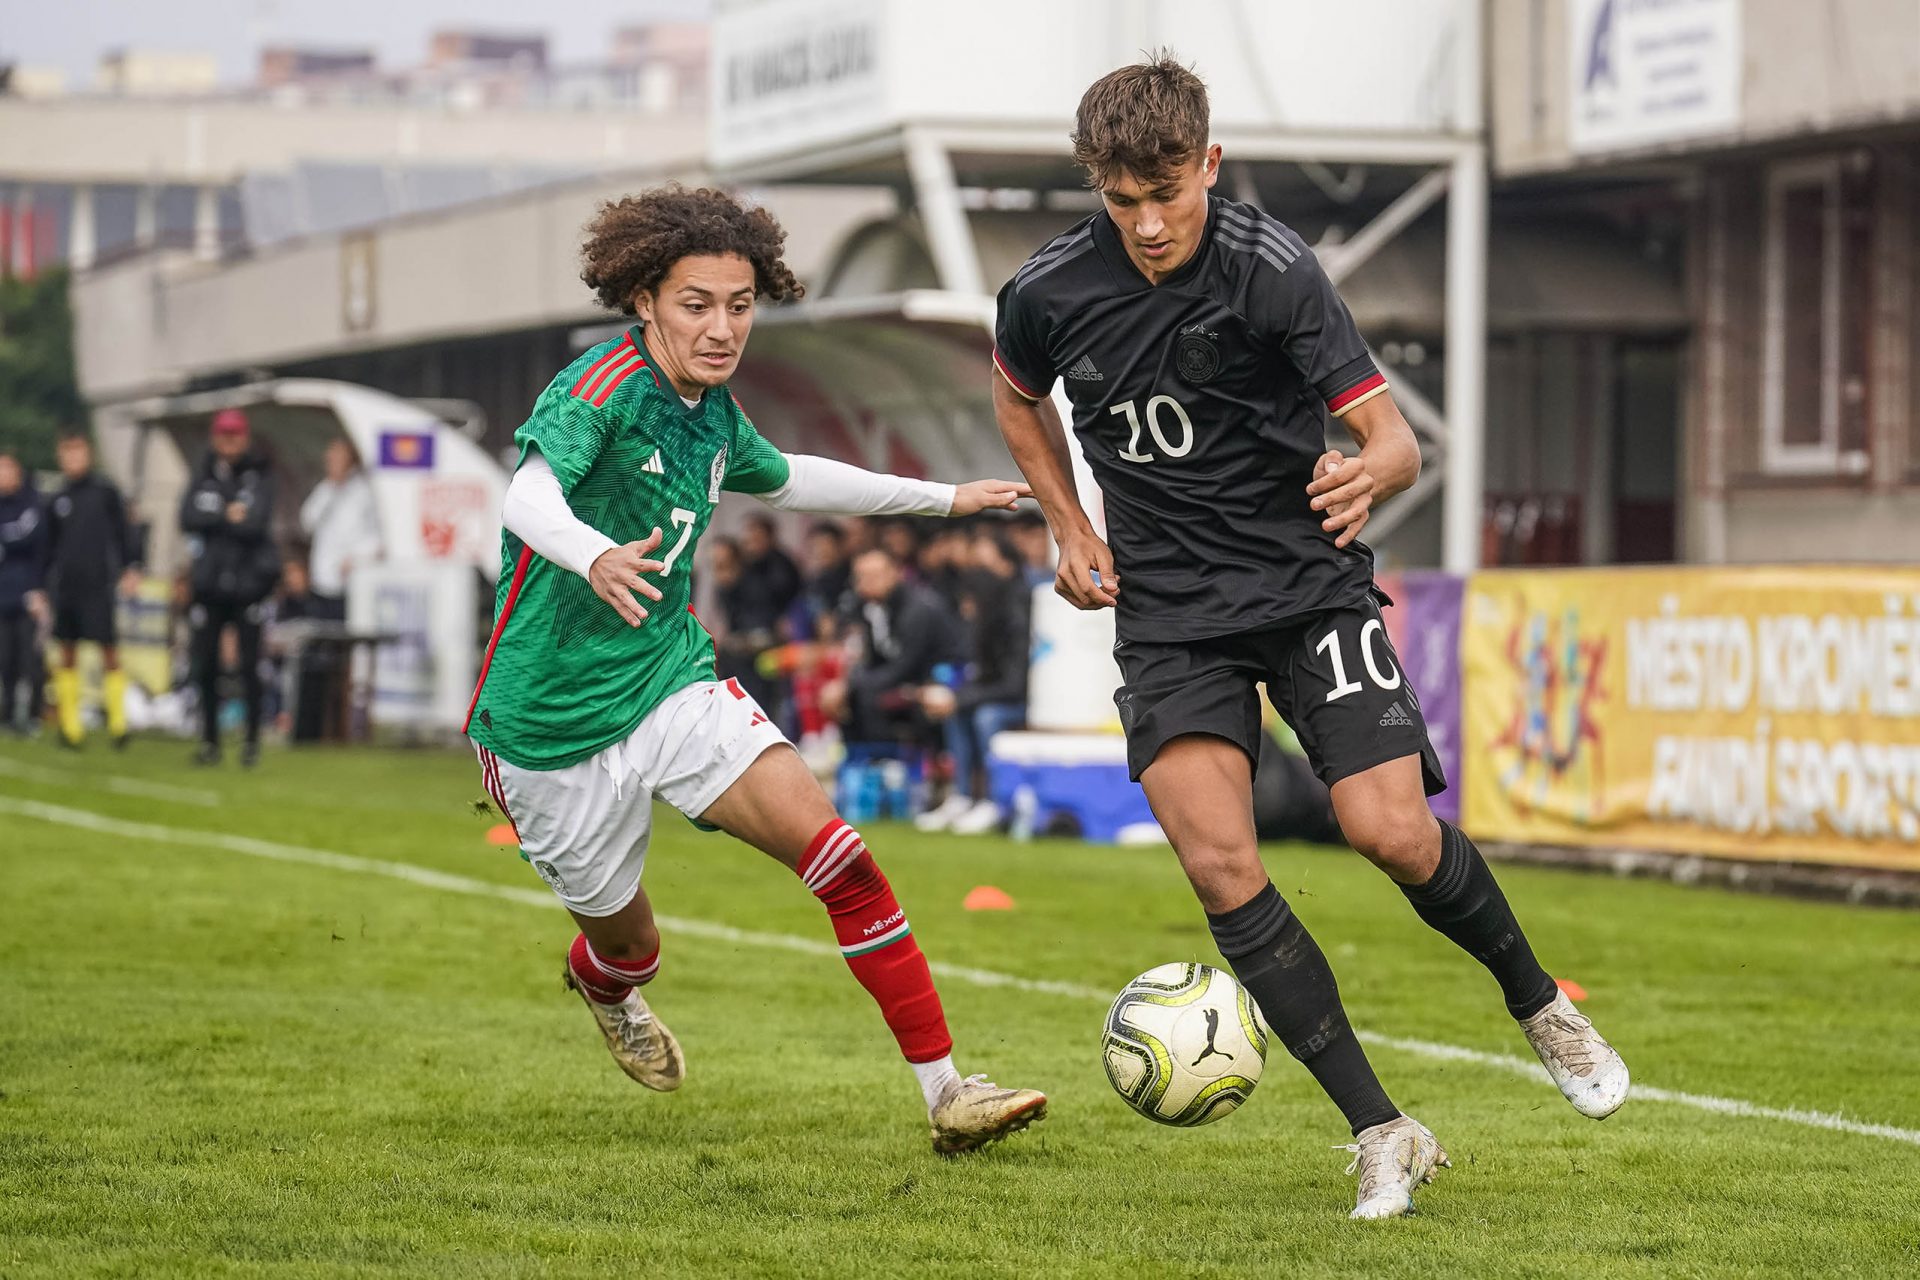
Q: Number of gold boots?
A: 2